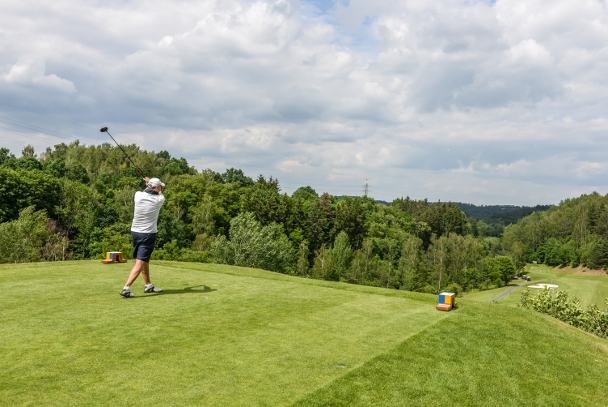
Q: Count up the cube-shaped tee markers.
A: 2